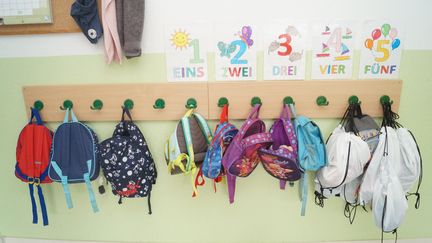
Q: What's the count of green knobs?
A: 12